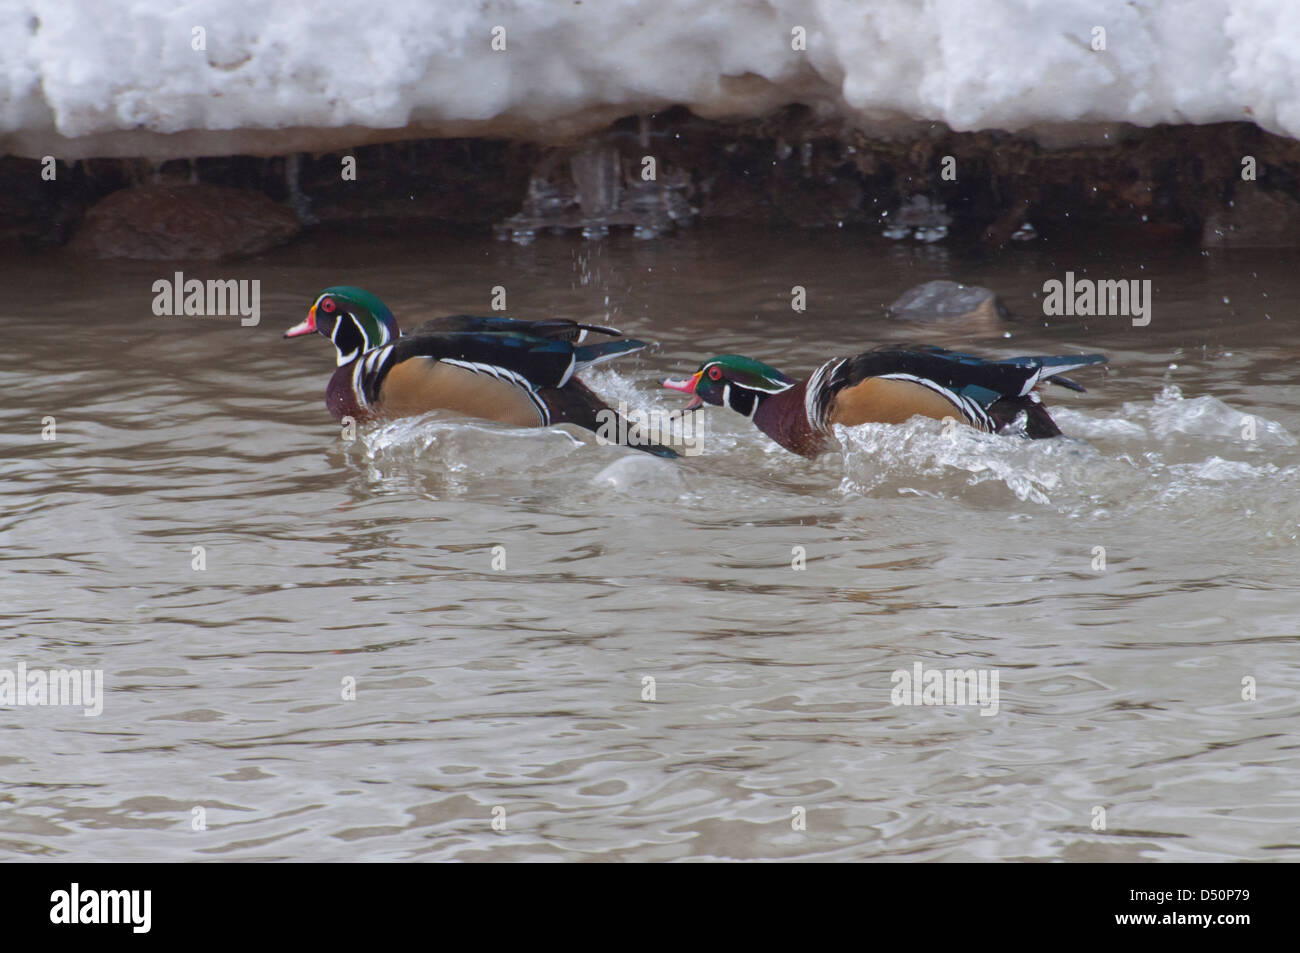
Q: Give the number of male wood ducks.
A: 2